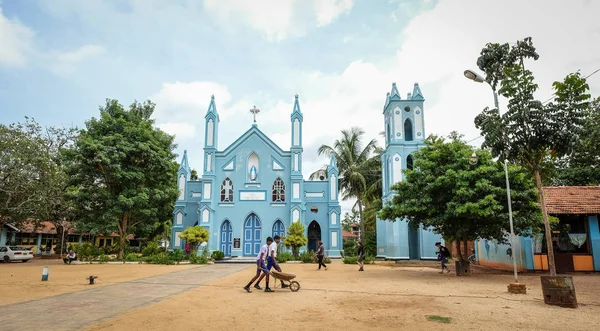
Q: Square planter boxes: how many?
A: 2